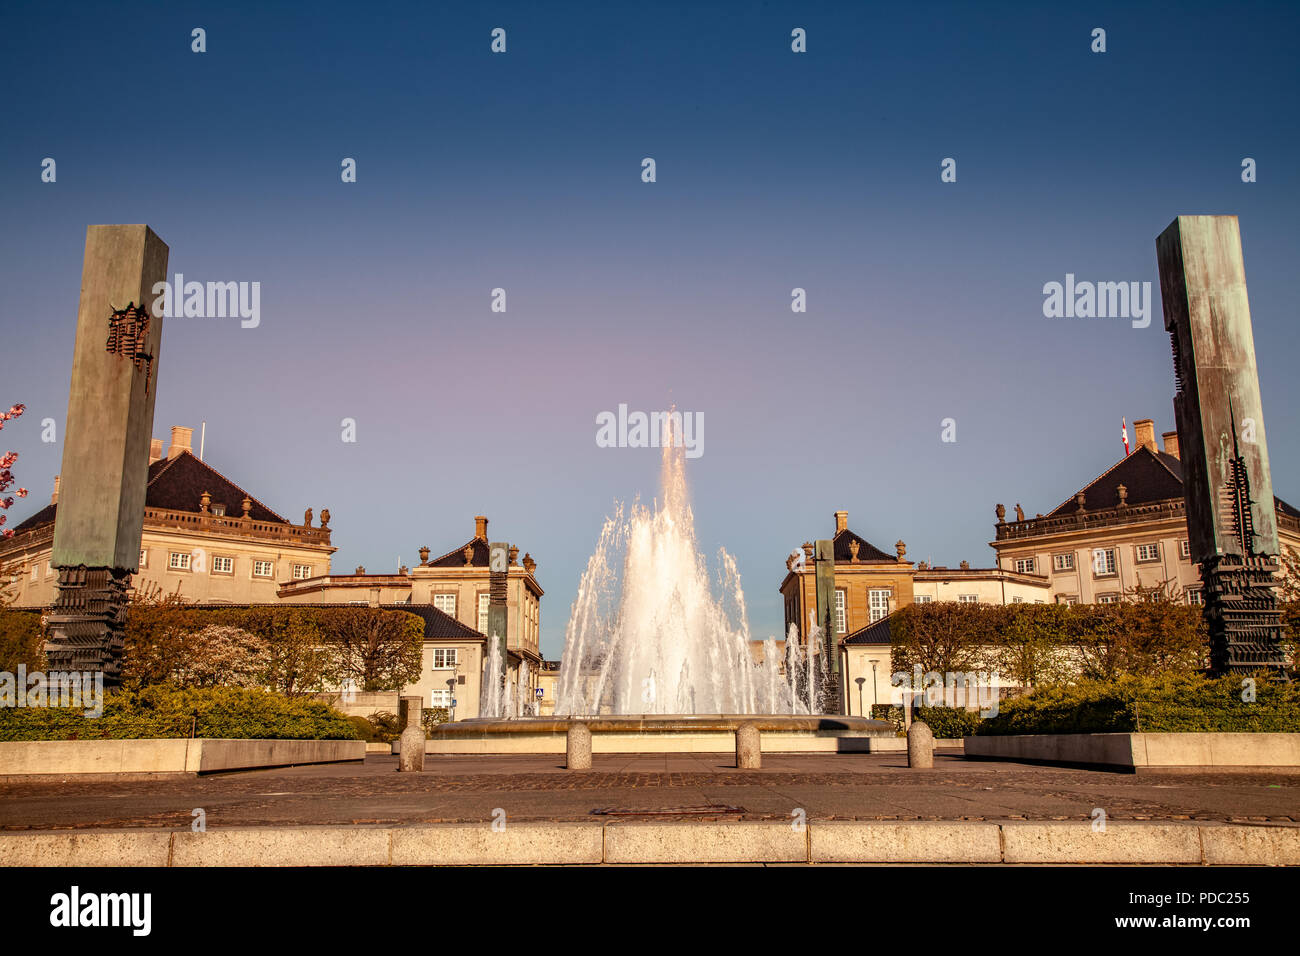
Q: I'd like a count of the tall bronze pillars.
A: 4